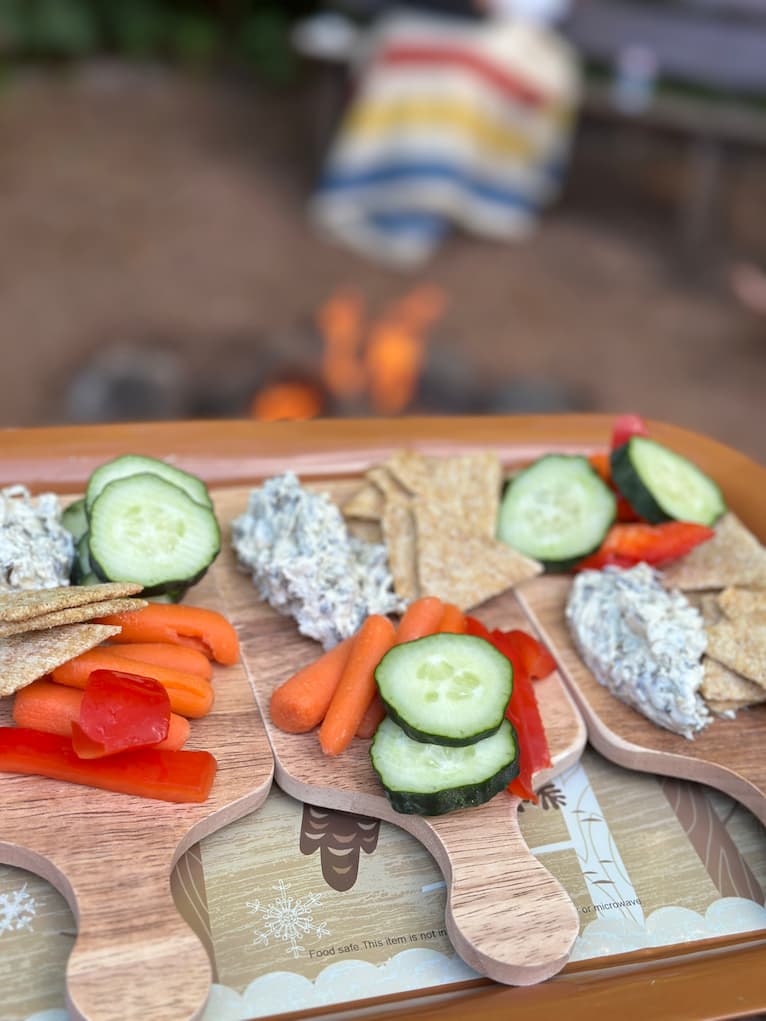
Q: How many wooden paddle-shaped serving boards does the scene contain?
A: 3